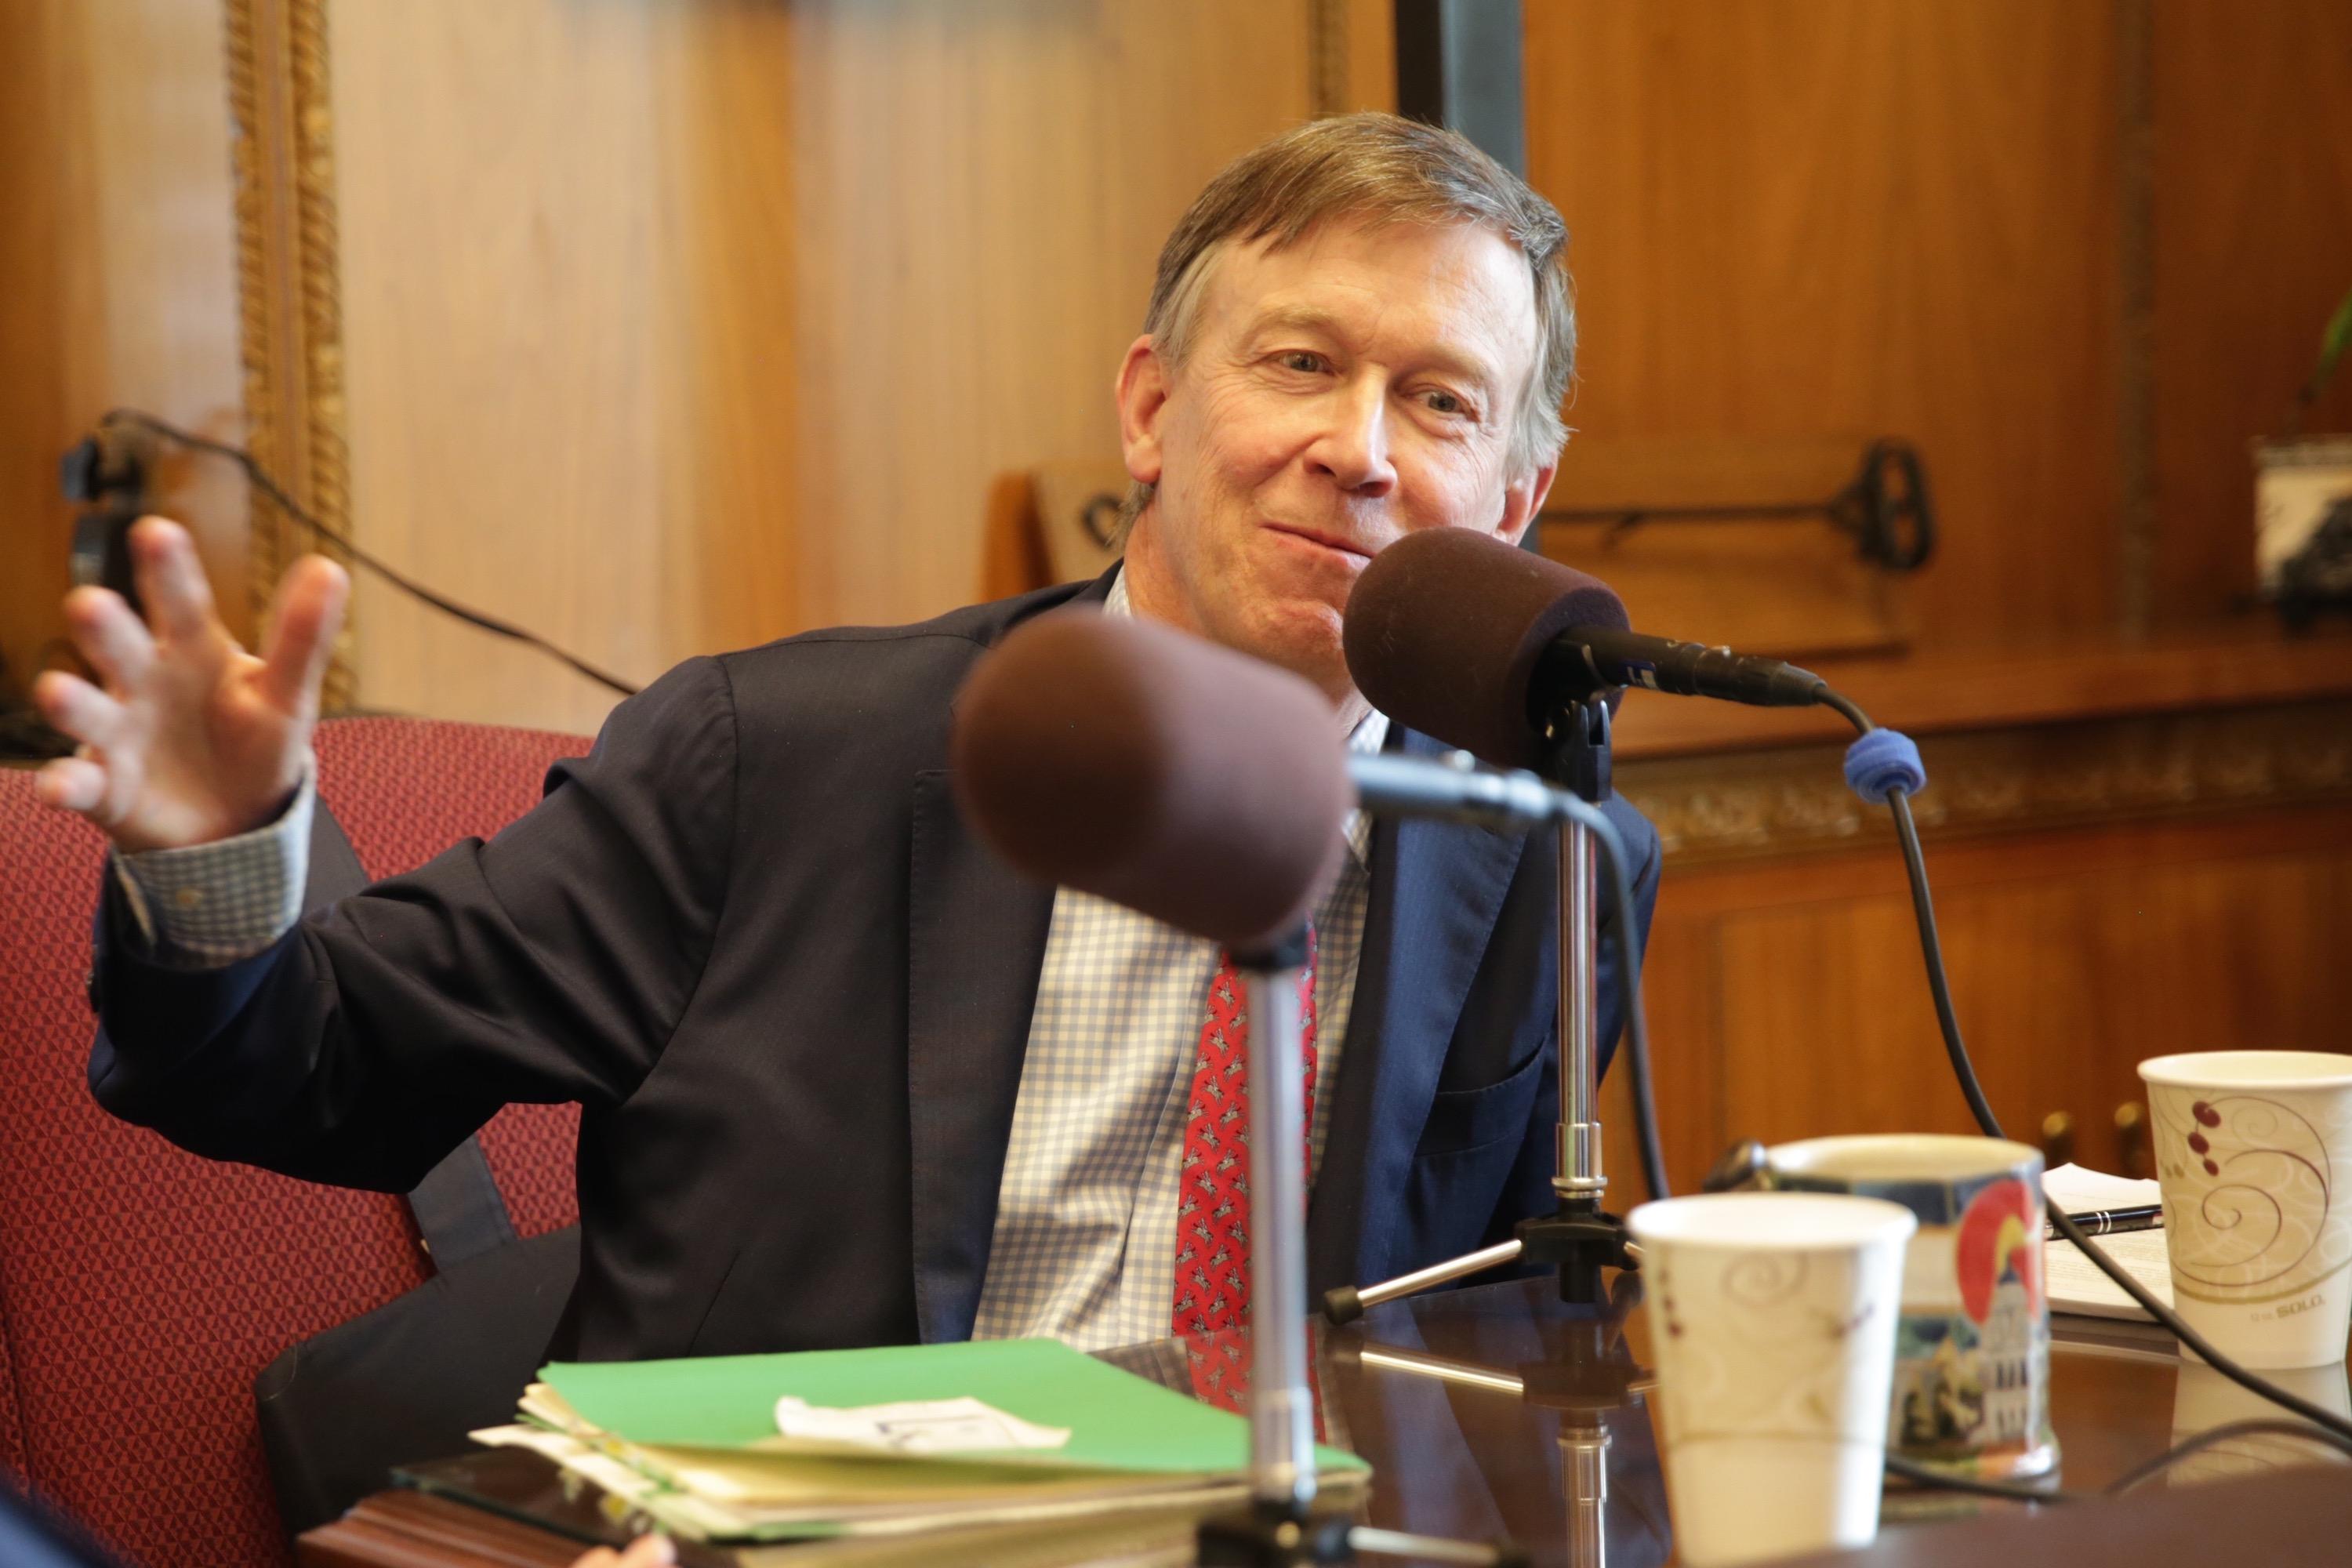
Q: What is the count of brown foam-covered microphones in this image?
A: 2